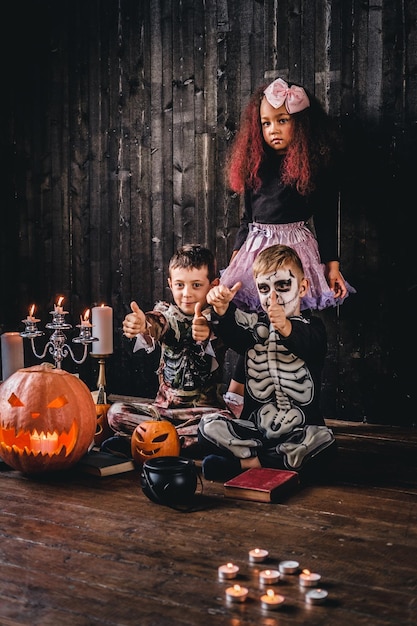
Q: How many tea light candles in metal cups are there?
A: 8